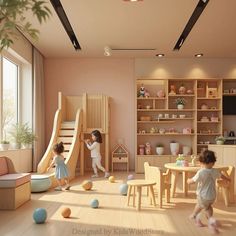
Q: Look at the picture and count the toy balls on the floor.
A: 7